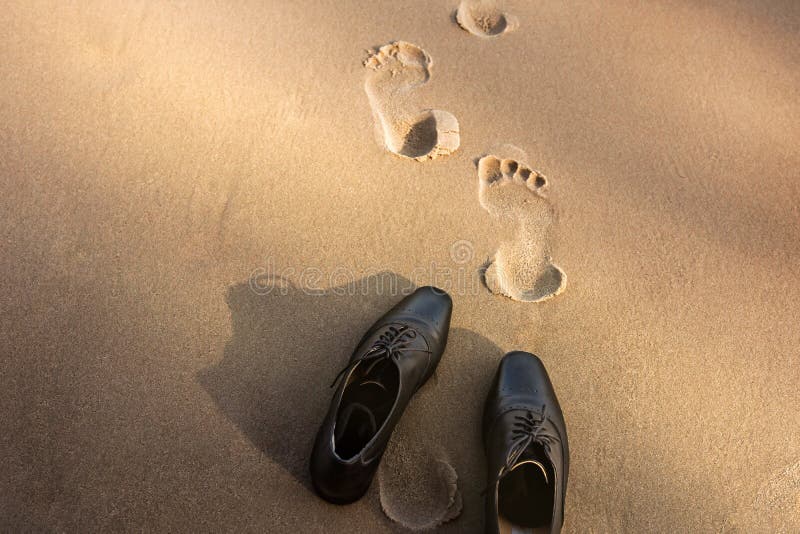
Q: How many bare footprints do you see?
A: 4